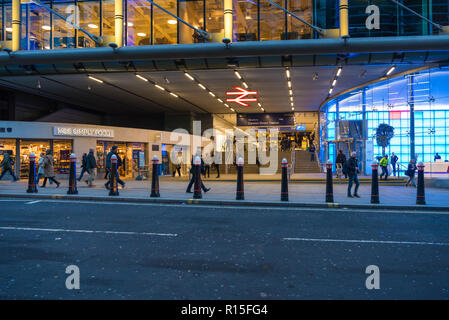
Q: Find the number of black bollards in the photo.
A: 10